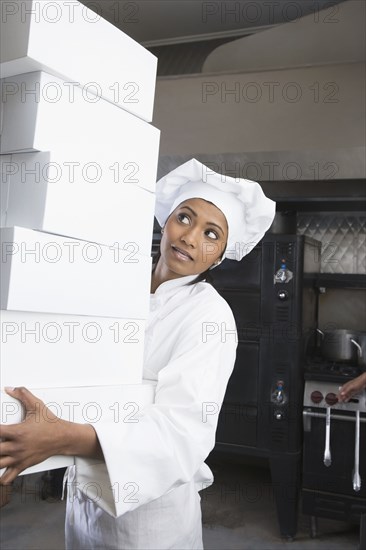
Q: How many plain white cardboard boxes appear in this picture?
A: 6